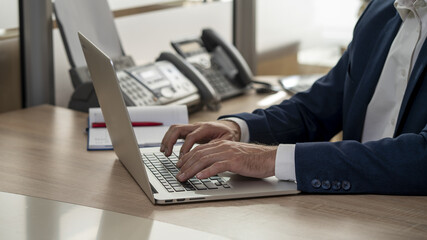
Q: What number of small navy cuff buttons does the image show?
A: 4